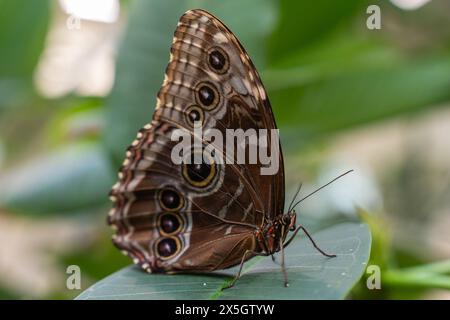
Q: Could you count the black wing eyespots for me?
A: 7